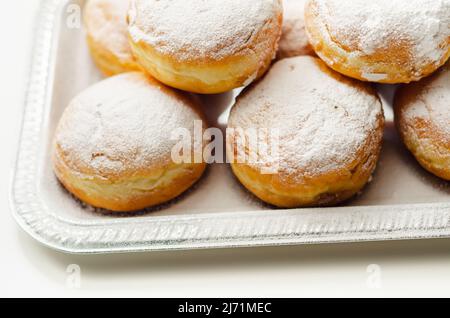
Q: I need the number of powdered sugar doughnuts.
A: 7